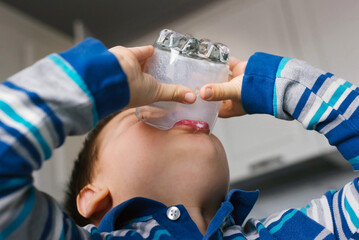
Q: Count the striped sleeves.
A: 2